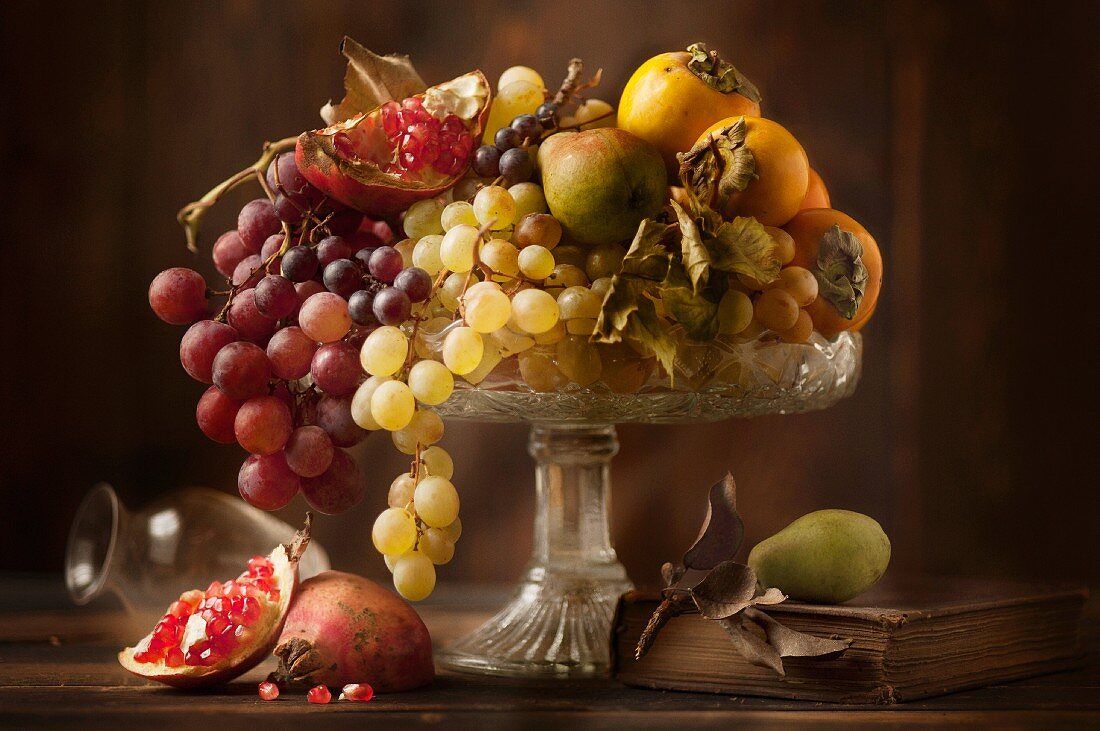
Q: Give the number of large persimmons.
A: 4